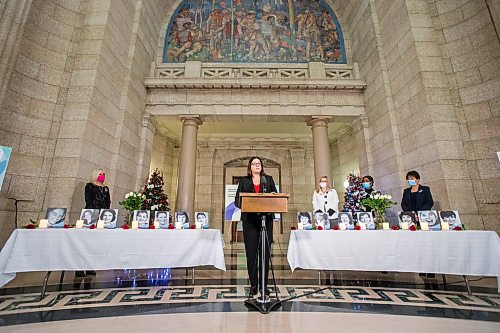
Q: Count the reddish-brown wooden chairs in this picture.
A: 0